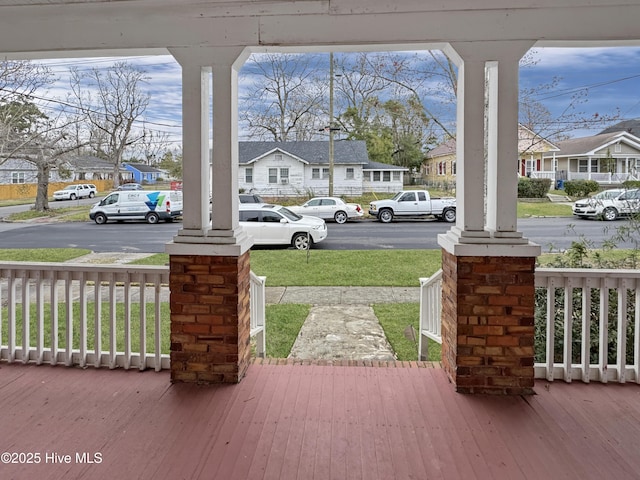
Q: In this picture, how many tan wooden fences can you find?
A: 1